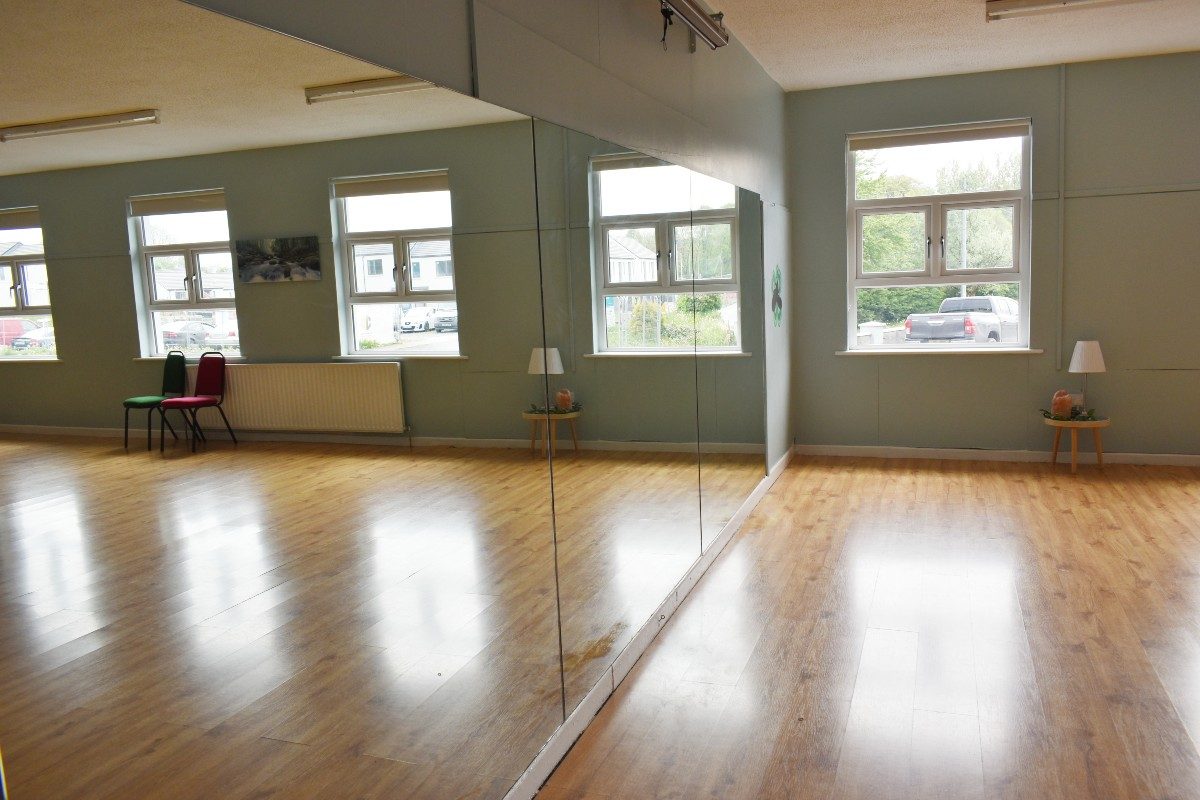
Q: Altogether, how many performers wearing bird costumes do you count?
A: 0